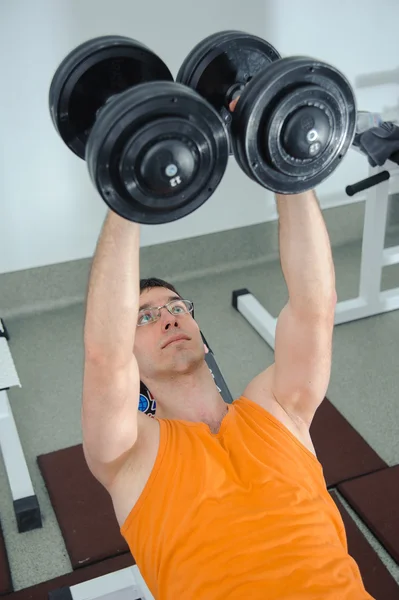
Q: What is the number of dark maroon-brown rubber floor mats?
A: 6